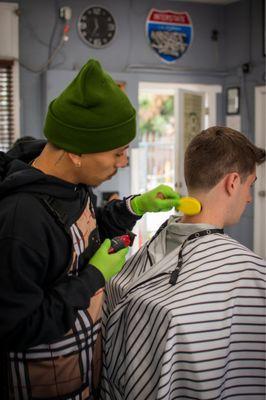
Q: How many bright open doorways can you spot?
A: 1